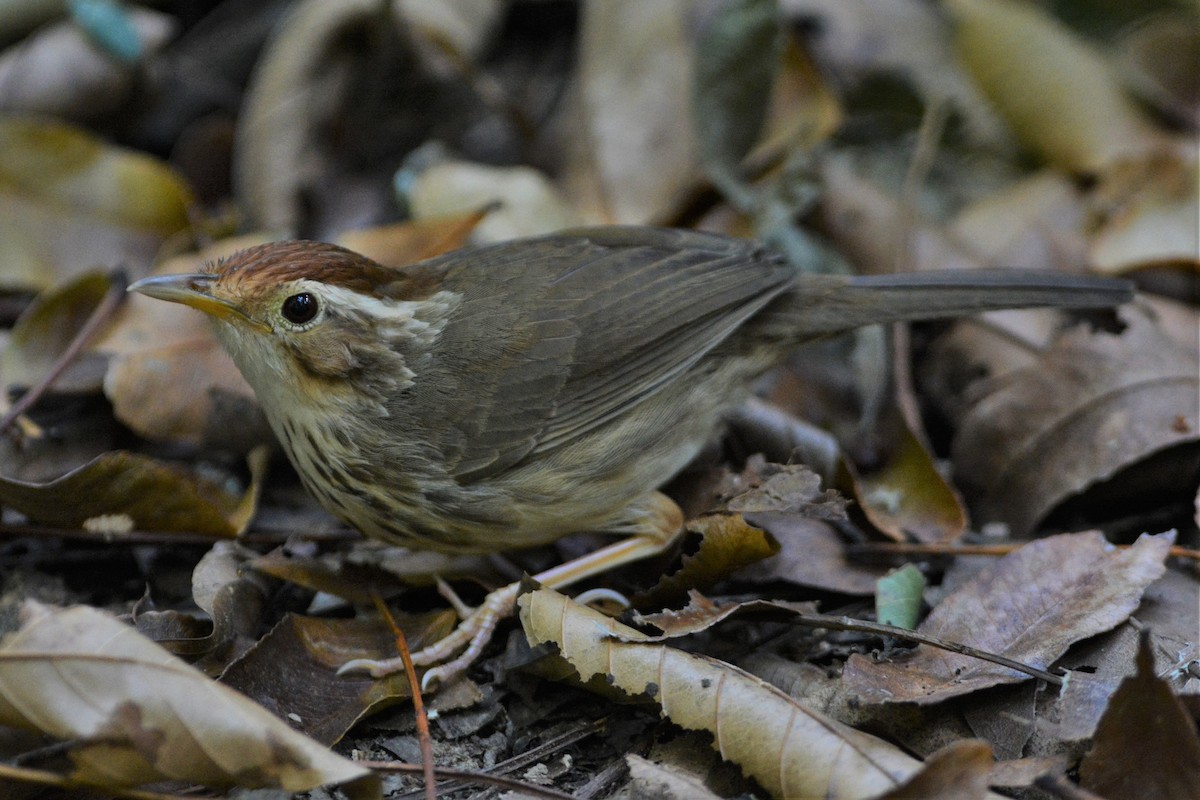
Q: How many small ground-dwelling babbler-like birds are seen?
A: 1